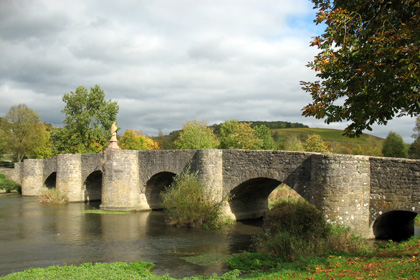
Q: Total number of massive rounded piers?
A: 5